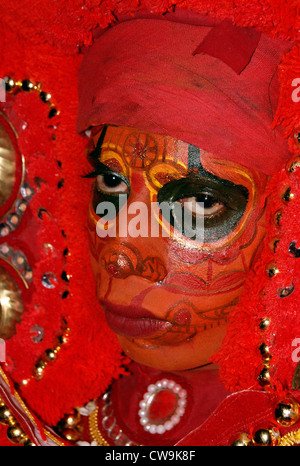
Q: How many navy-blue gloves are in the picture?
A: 0